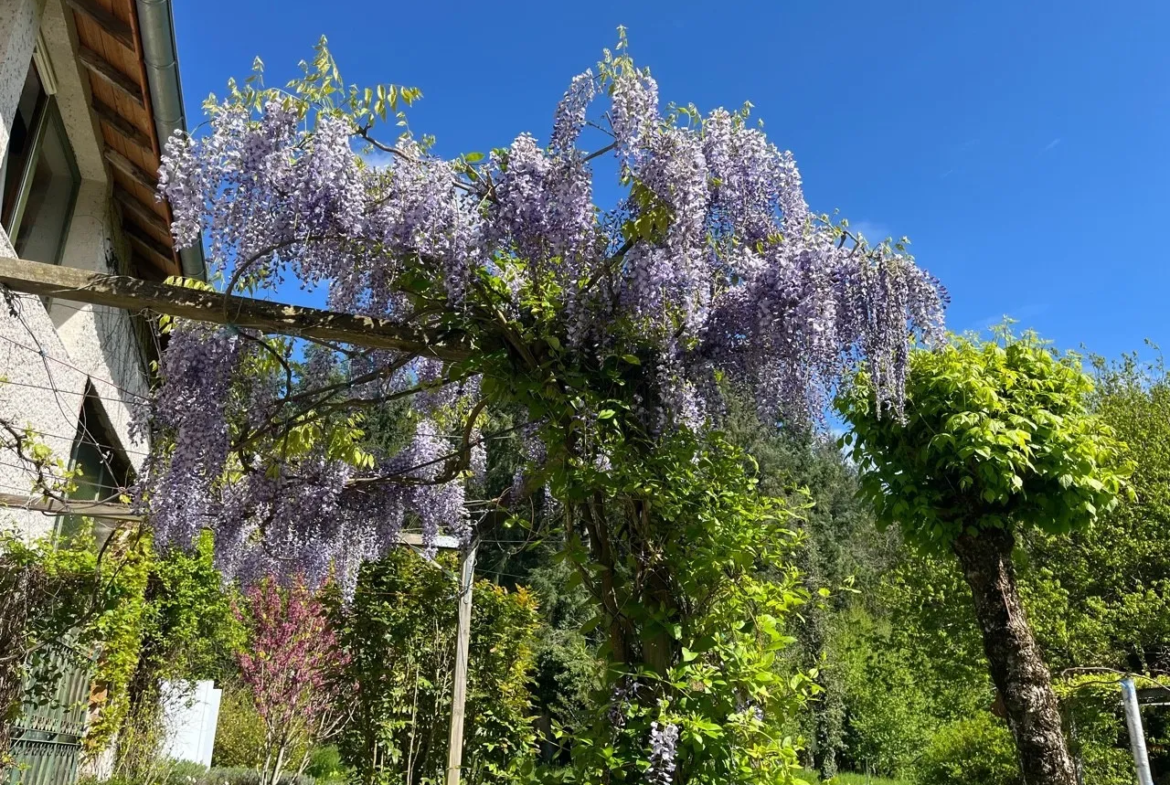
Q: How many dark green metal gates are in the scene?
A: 1